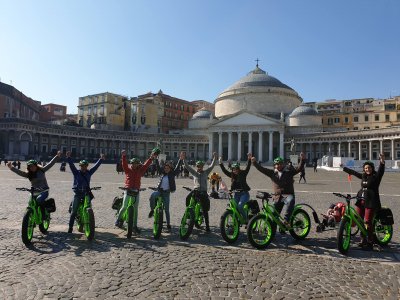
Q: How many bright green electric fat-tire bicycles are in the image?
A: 8